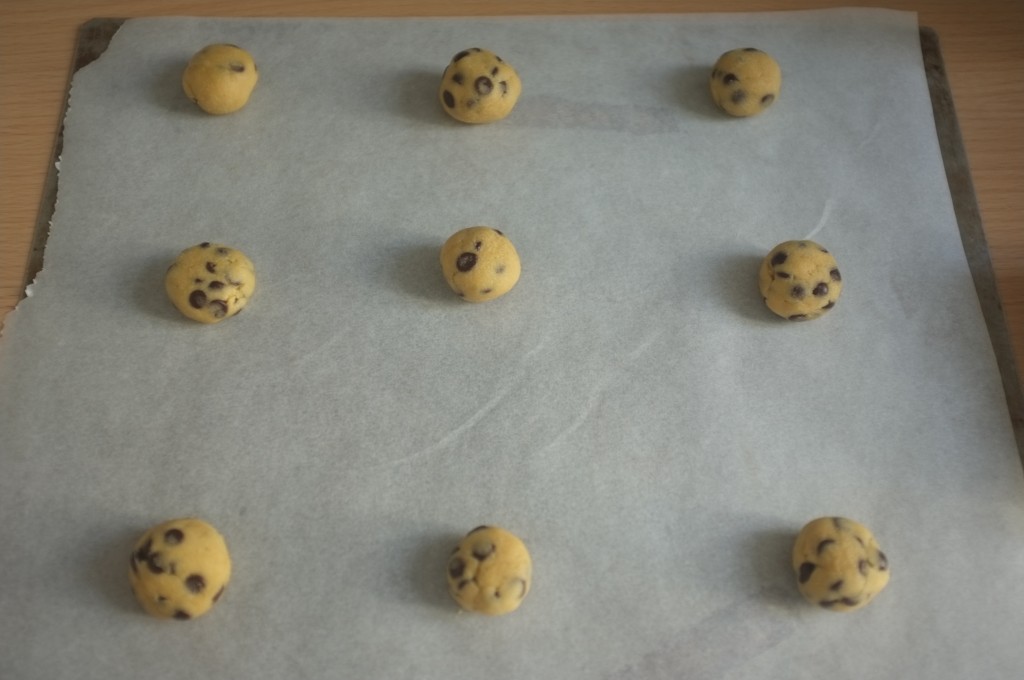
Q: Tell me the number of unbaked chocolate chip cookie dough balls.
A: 9